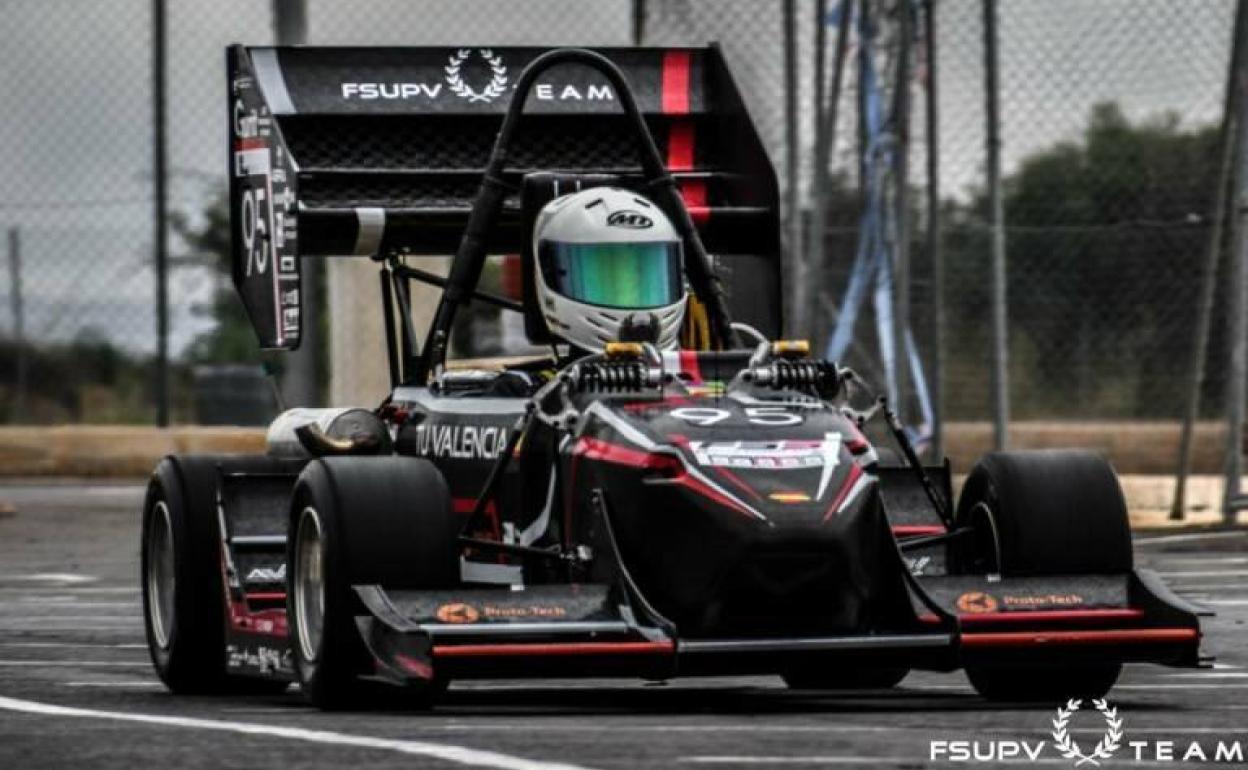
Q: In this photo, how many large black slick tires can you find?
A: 4